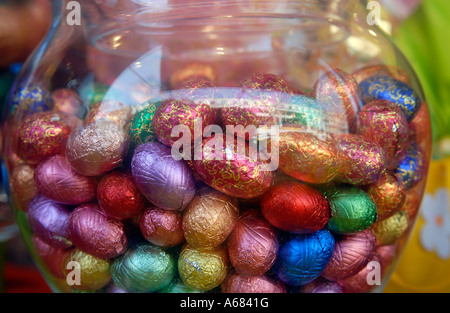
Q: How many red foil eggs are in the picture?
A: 2